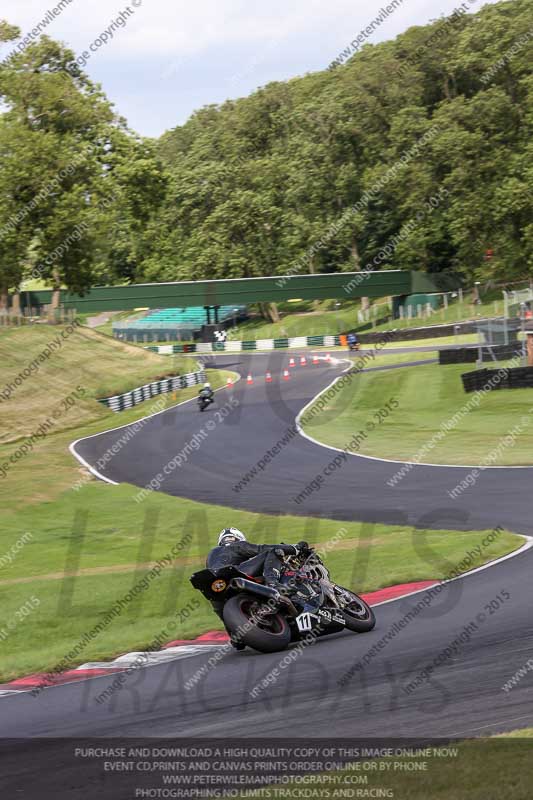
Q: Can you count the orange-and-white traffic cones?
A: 8